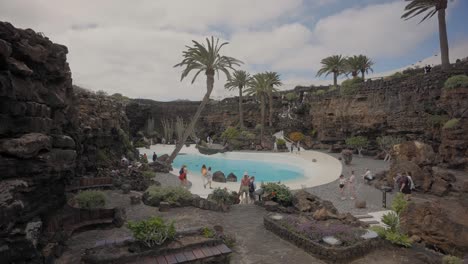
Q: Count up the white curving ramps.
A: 1